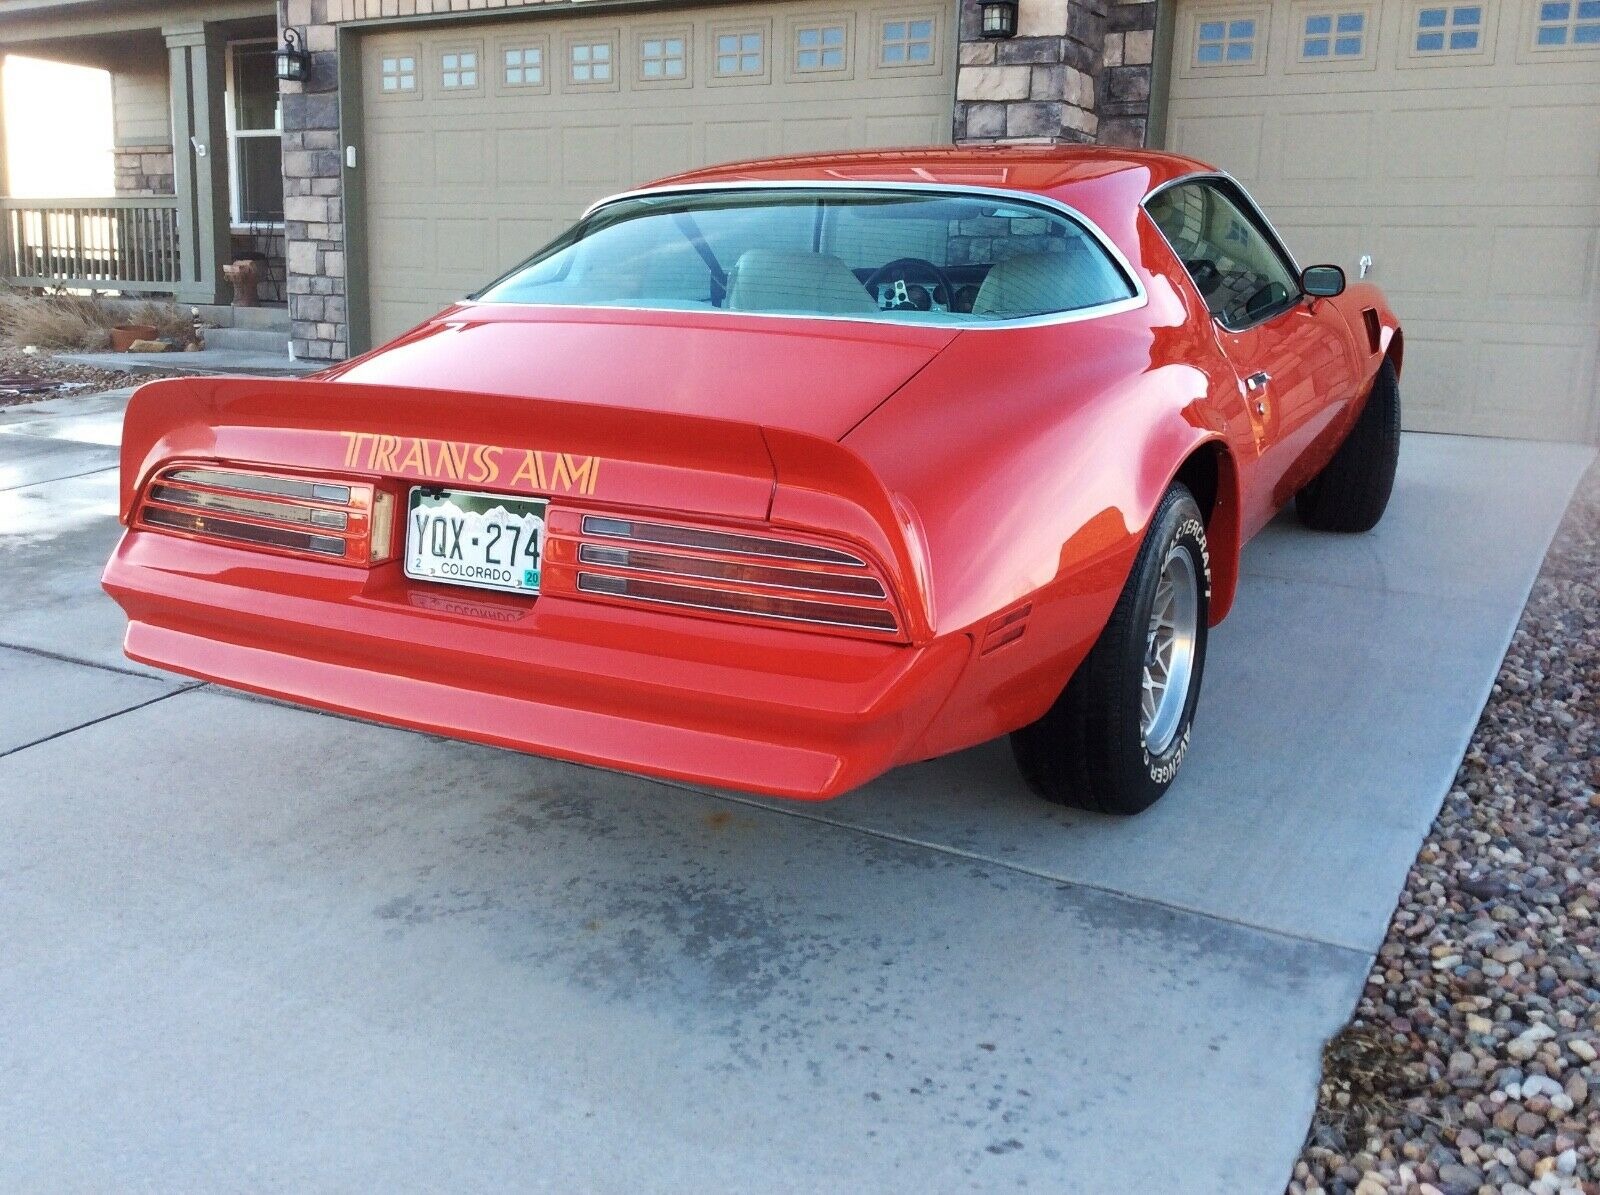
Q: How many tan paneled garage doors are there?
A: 2